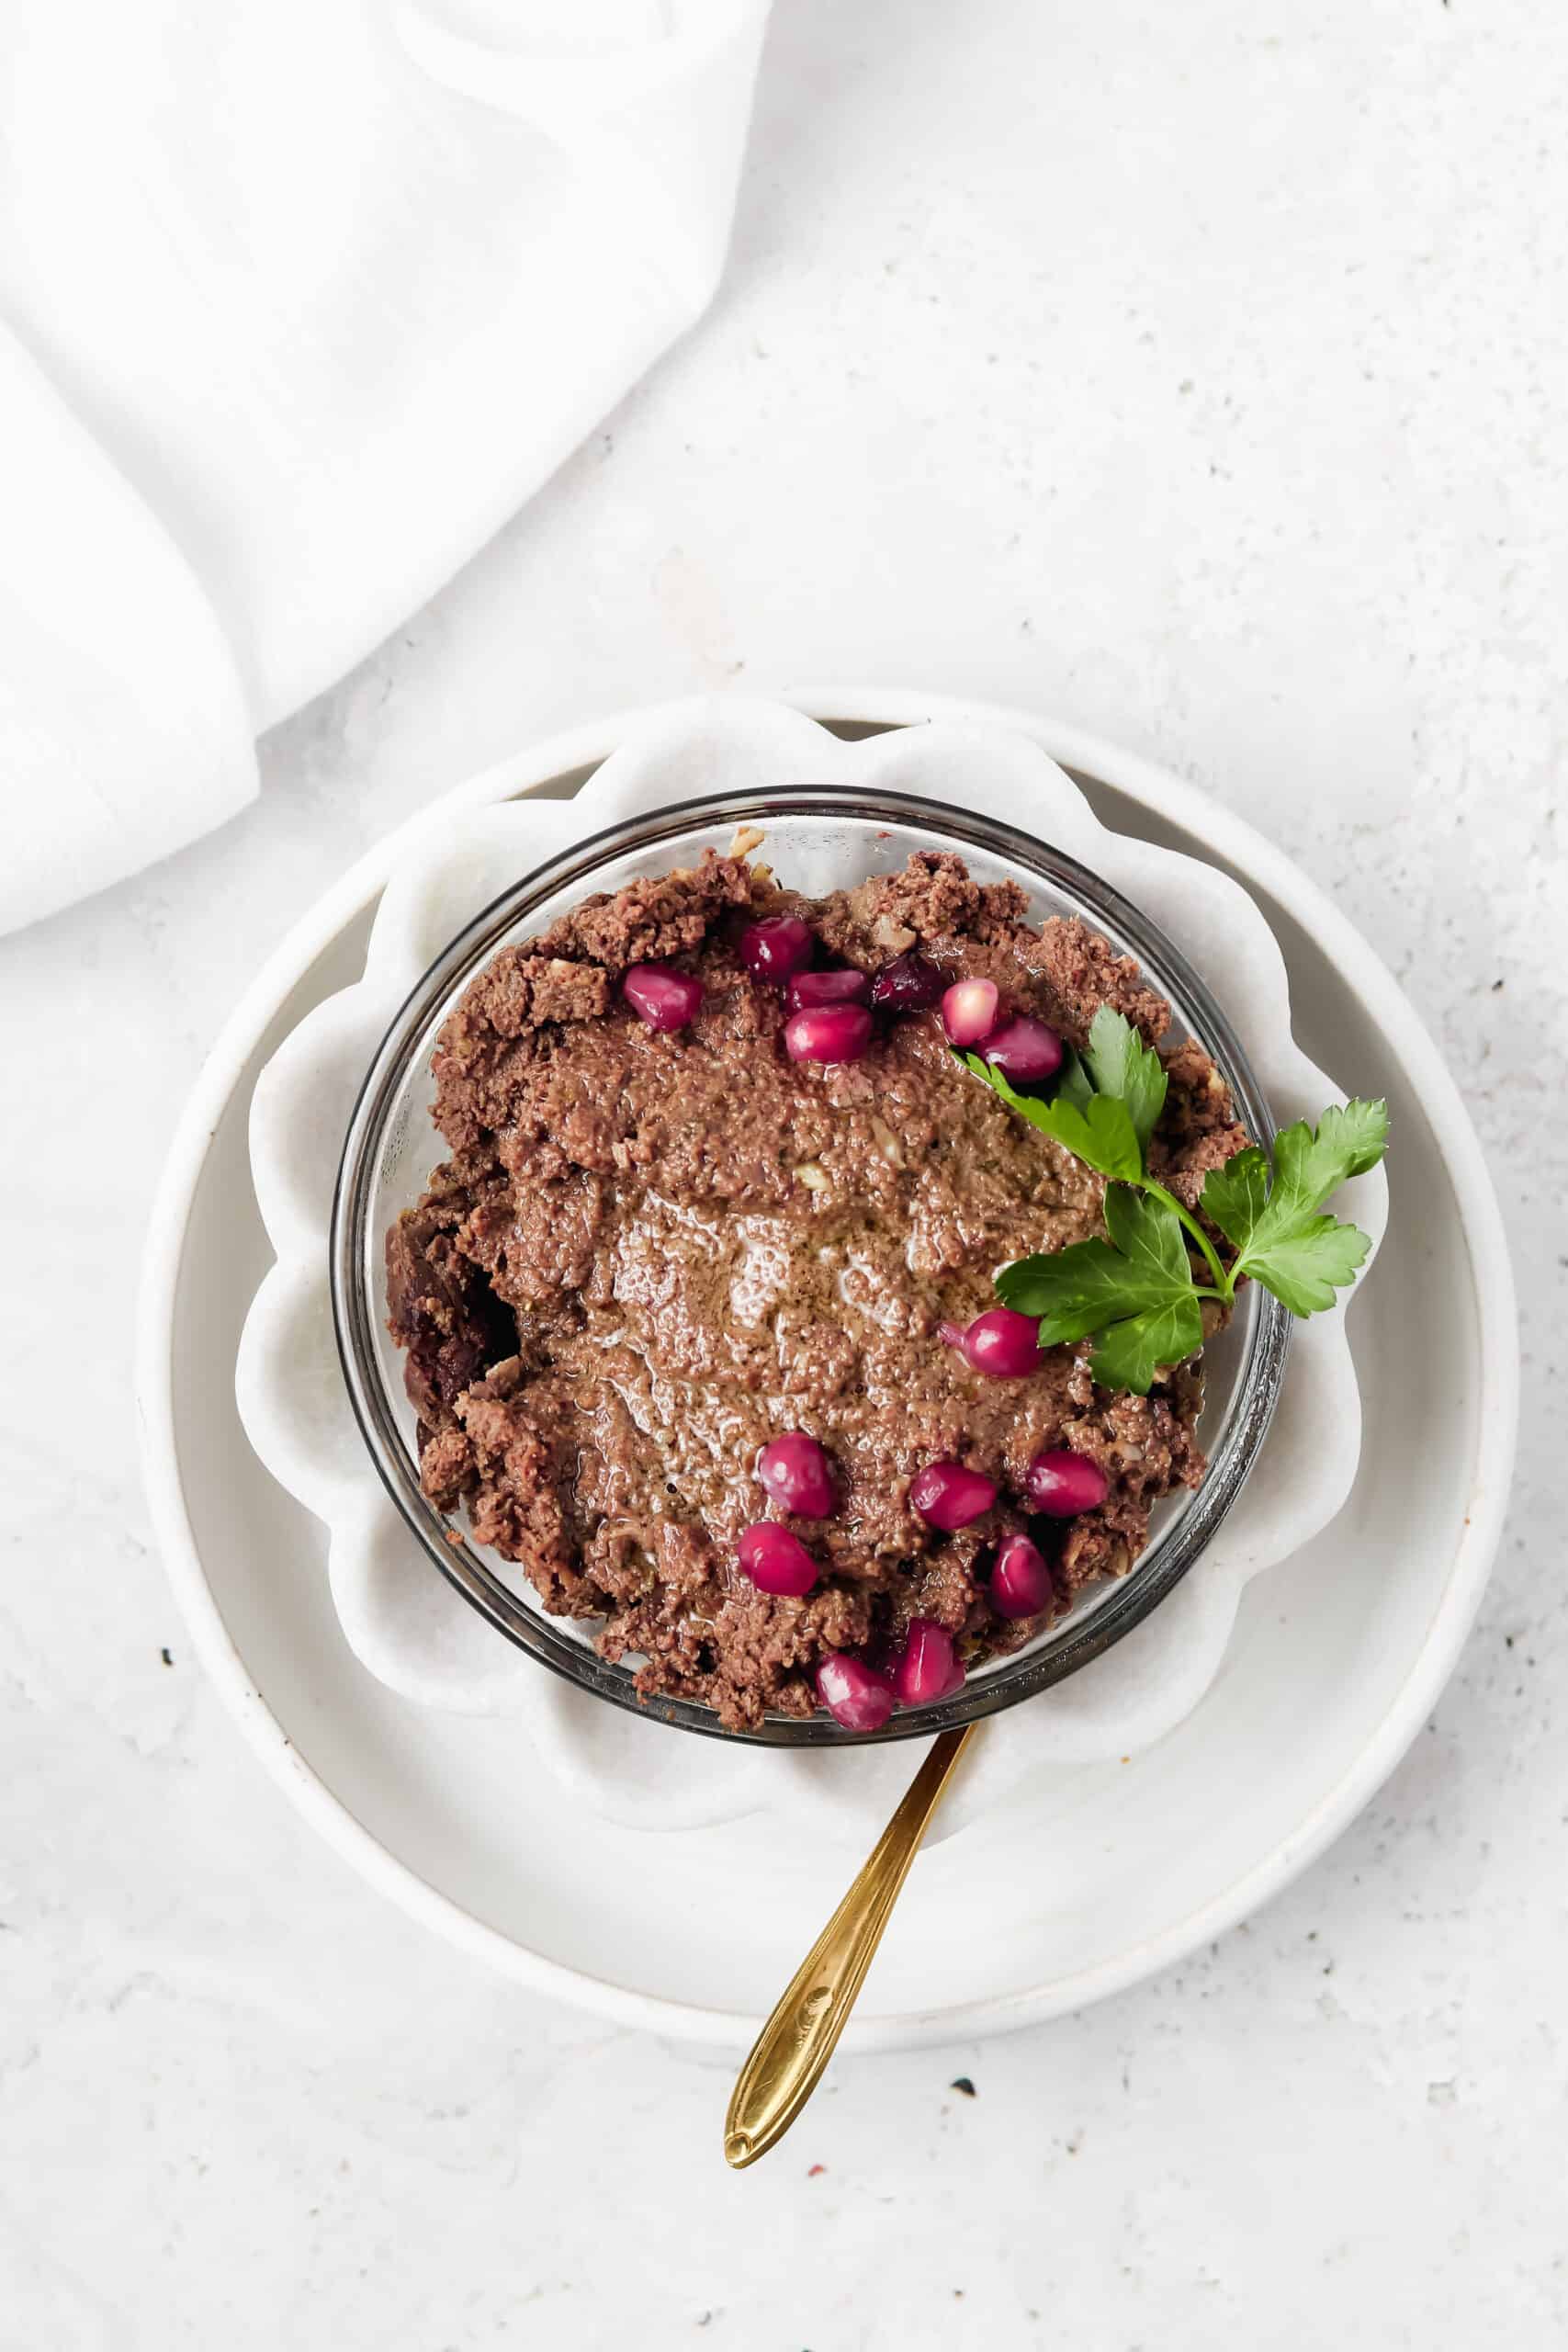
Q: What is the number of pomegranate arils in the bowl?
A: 15